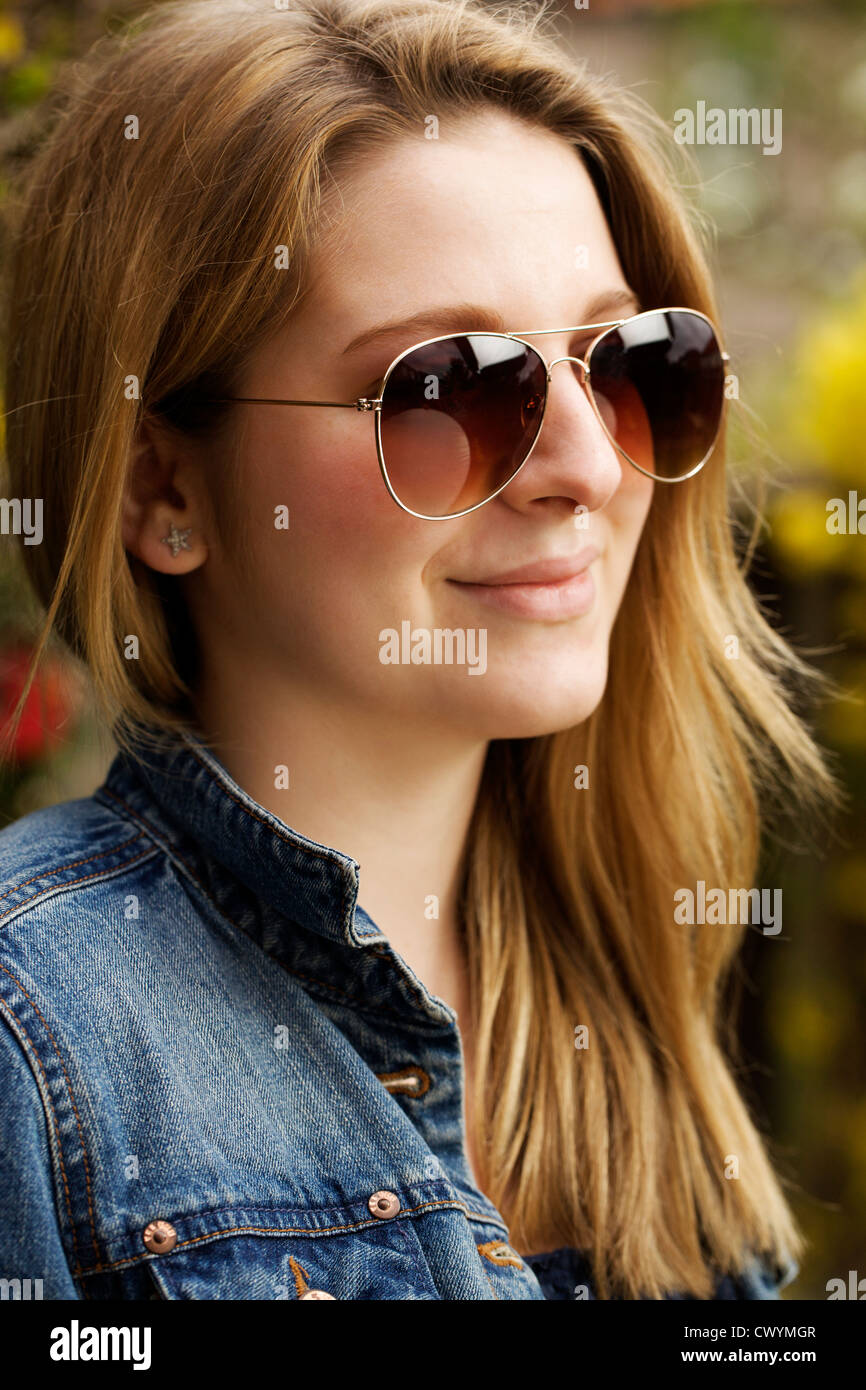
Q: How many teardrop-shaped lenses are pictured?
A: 2